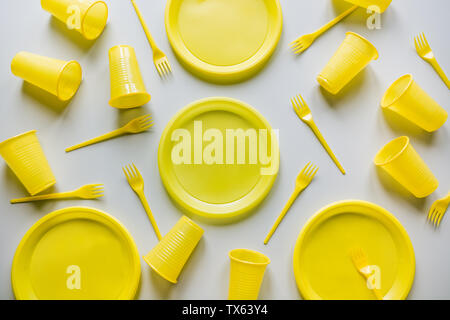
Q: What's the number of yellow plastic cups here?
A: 10